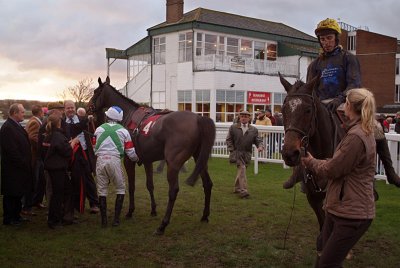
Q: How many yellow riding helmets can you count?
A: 1